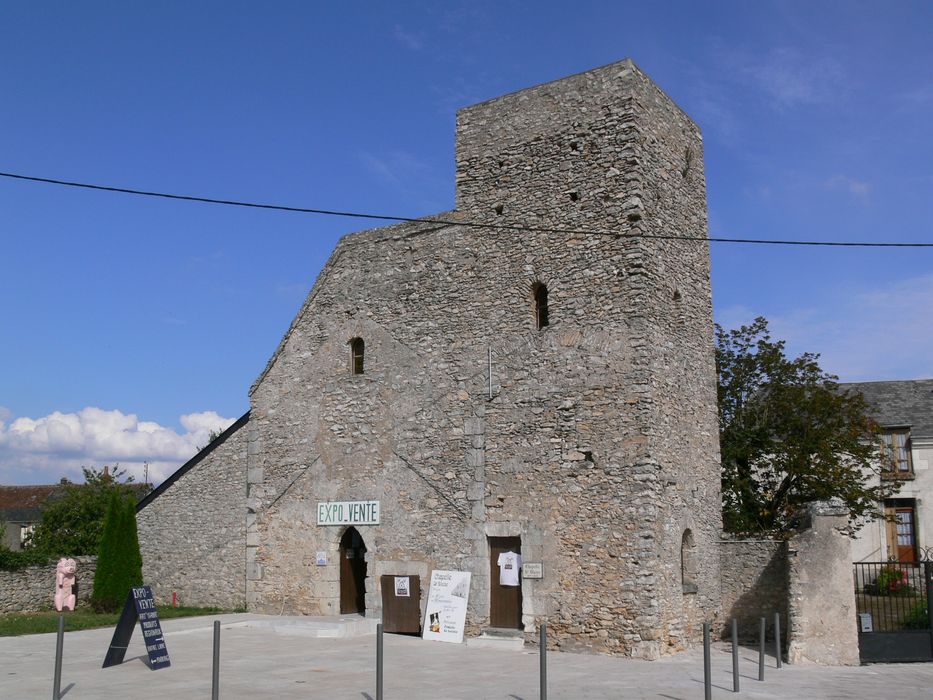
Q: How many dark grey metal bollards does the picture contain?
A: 8